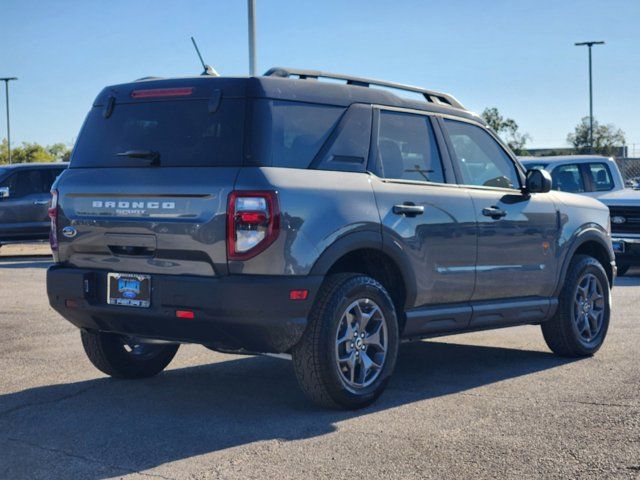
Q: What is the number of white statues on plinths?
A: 0